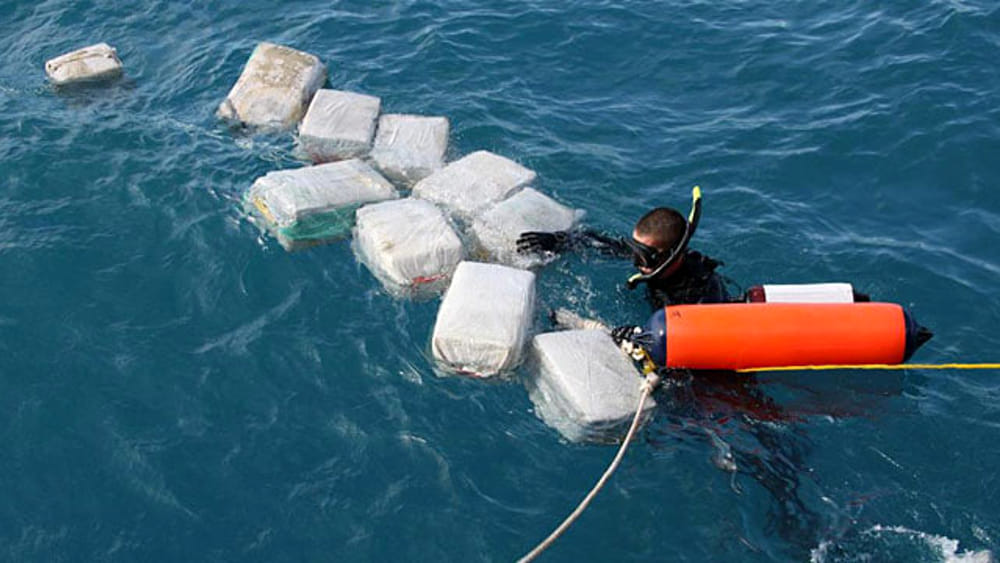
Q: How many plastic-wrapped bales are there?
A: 10